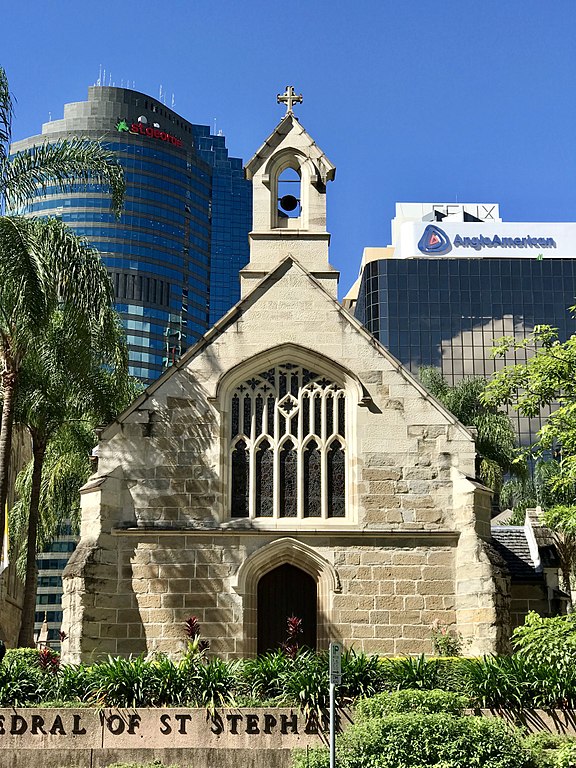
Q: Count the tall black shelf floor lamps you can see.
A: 0